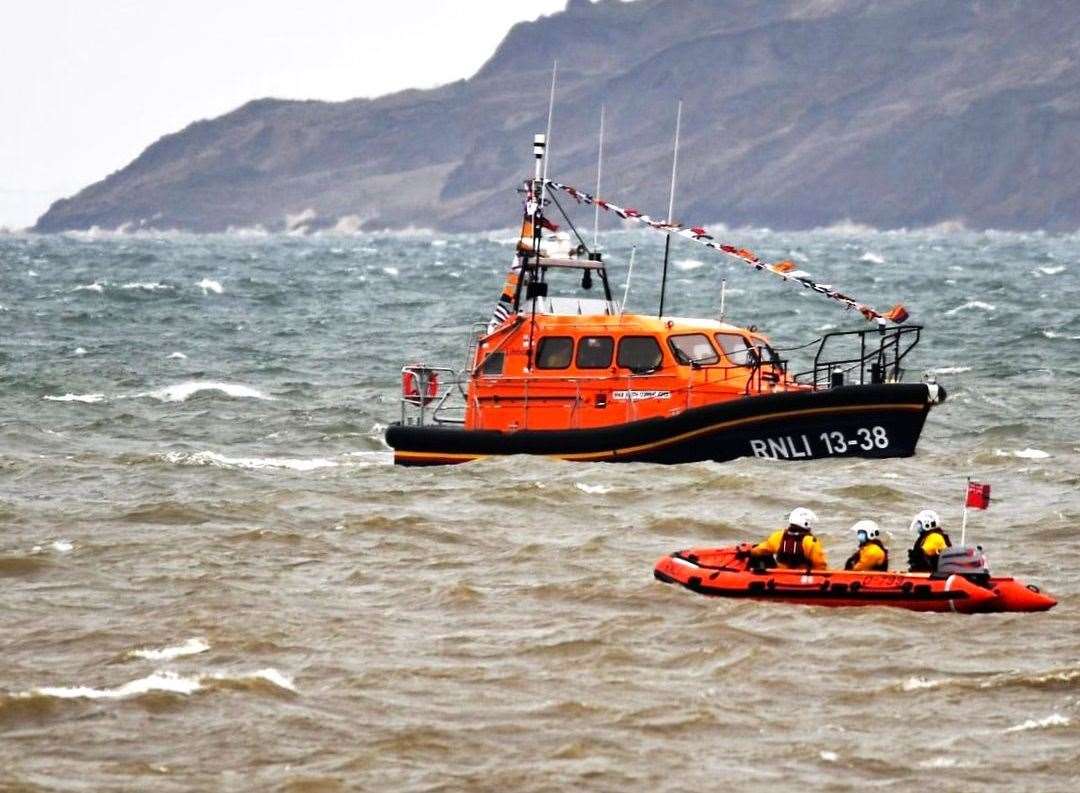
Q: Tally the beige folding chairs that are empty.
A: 0